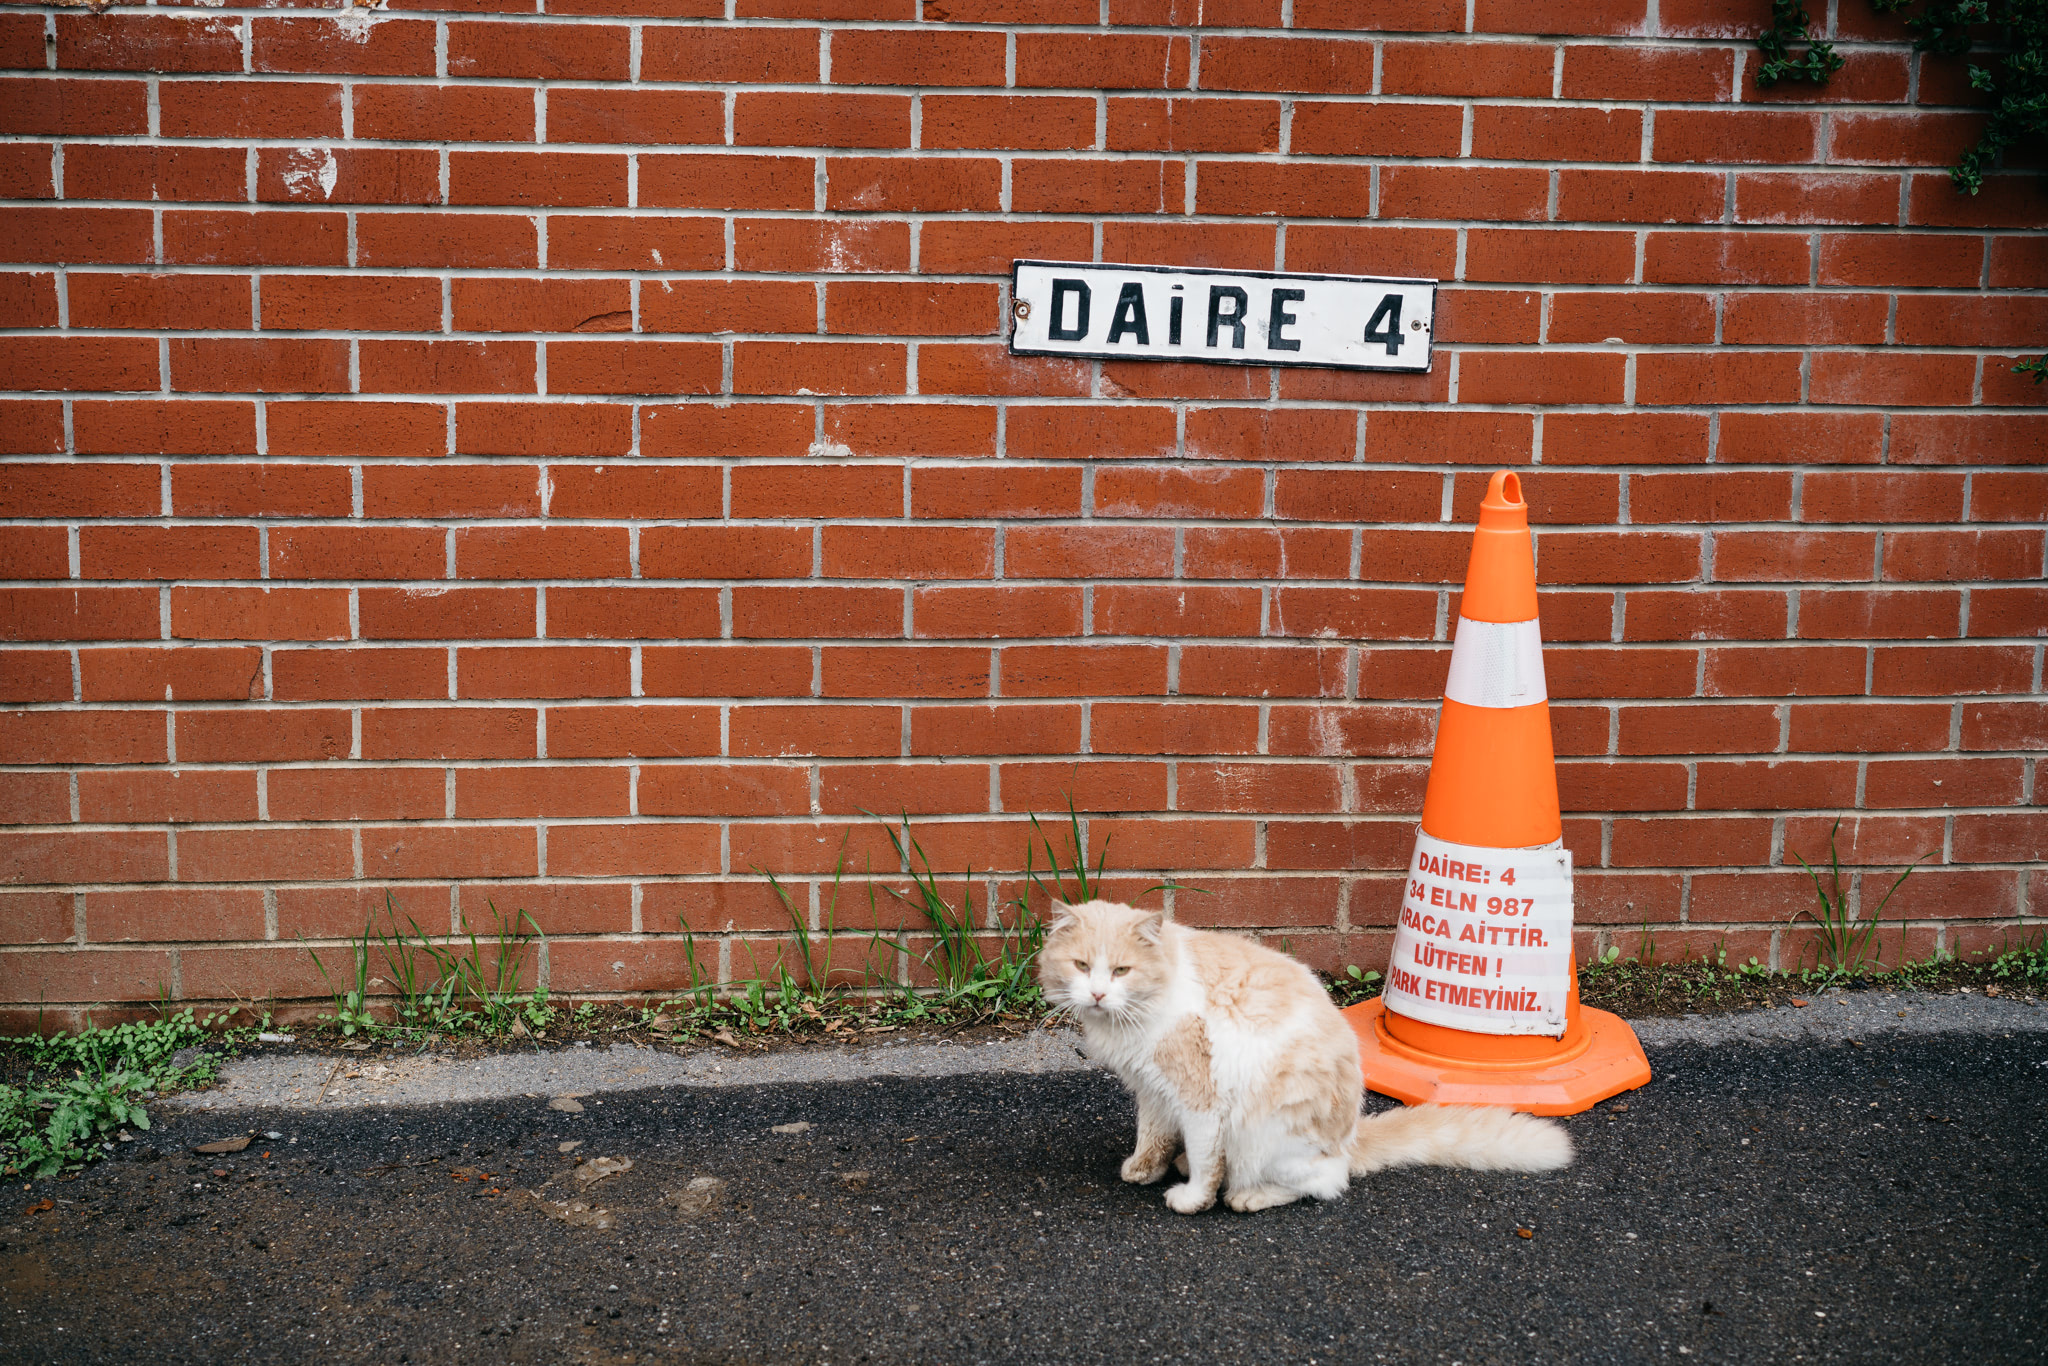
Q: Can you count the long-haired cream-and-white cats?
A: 1